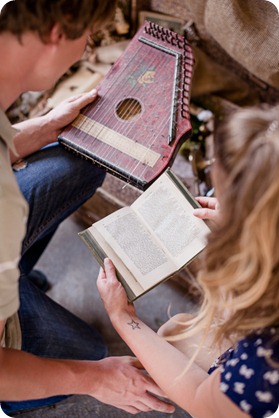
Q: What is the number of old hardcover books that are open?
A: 1